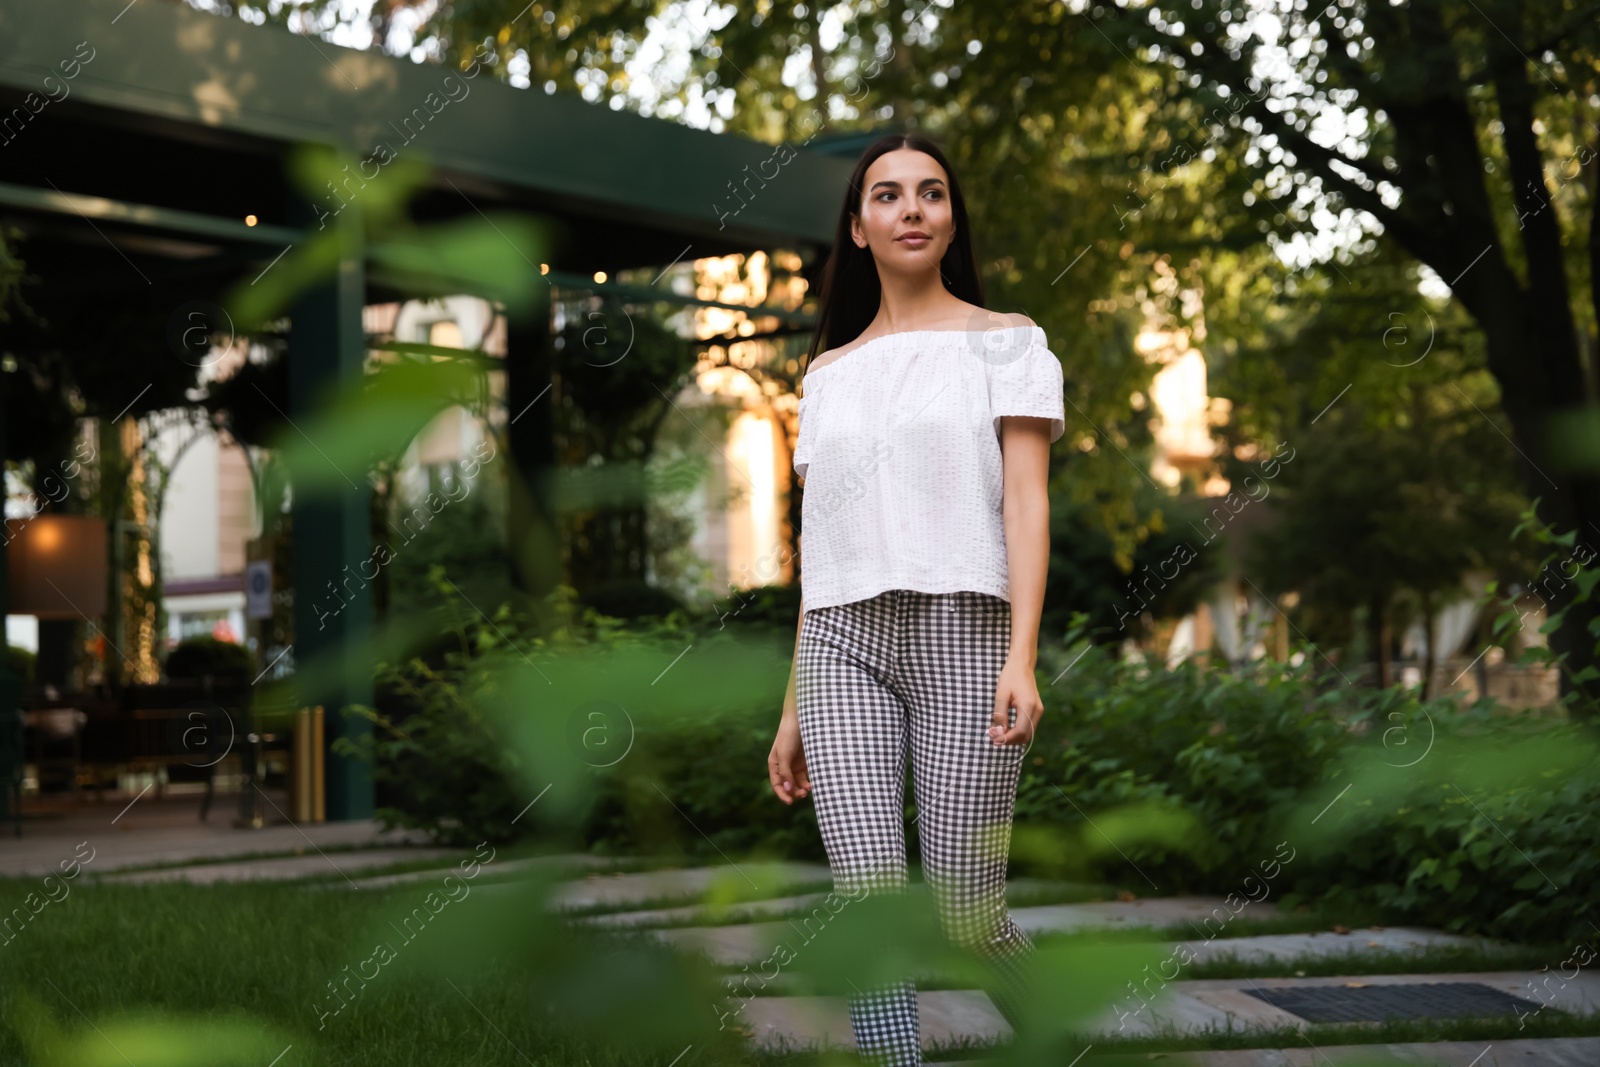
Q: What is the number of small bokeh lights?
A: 3